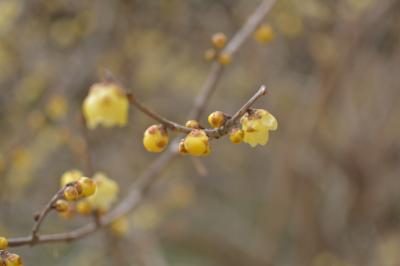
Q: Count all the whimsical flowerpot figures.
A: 0